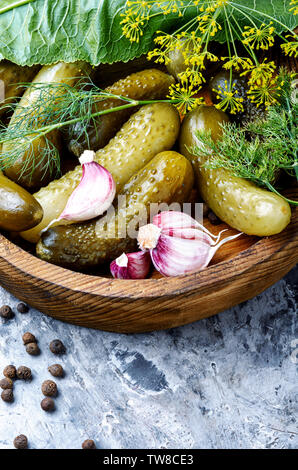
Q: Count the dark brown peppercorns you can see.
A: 14